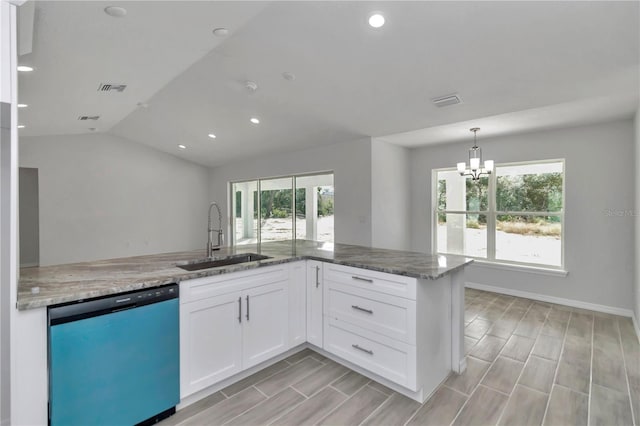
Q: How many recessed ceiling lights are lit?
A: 7